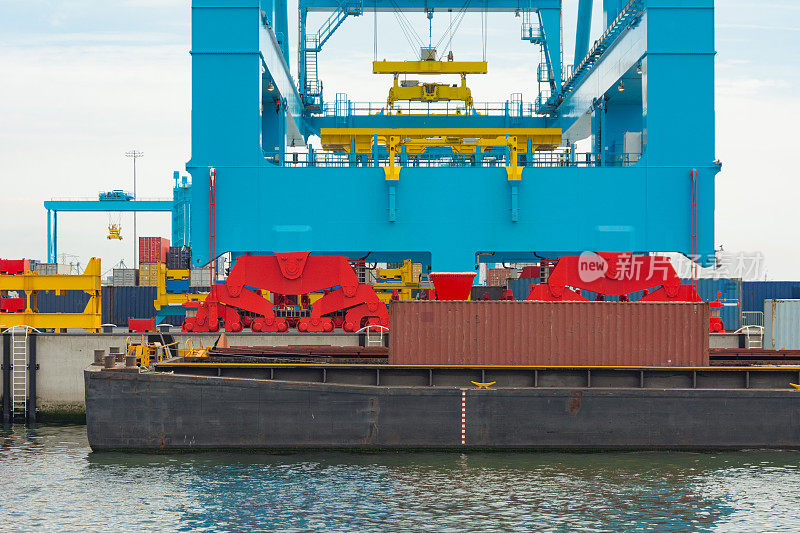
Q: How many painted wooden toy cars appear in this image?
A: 0